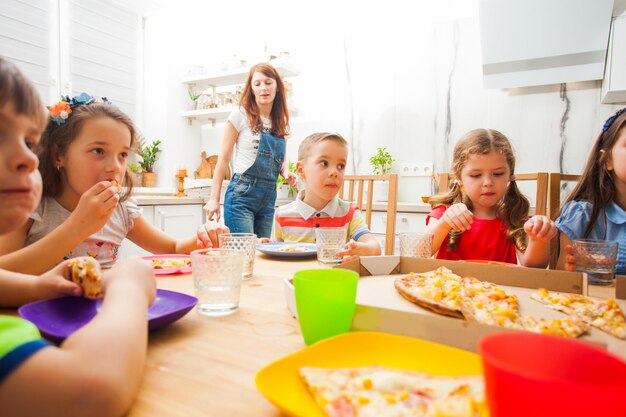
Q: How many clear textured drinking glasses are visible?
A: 5